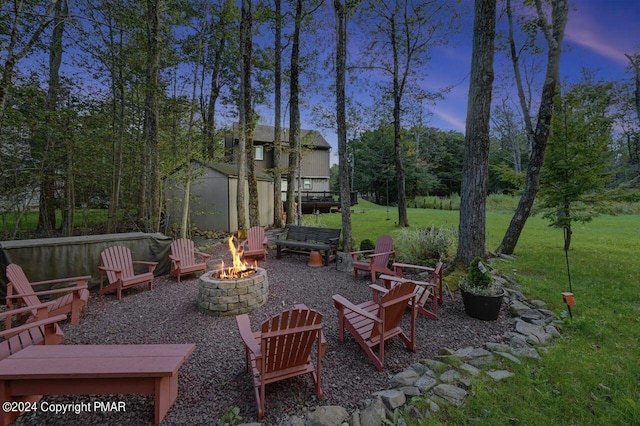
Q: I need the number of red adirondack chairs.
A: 9